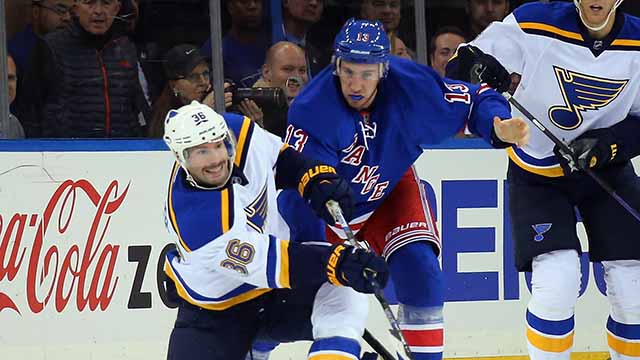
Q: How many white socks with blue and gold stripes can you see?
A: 3